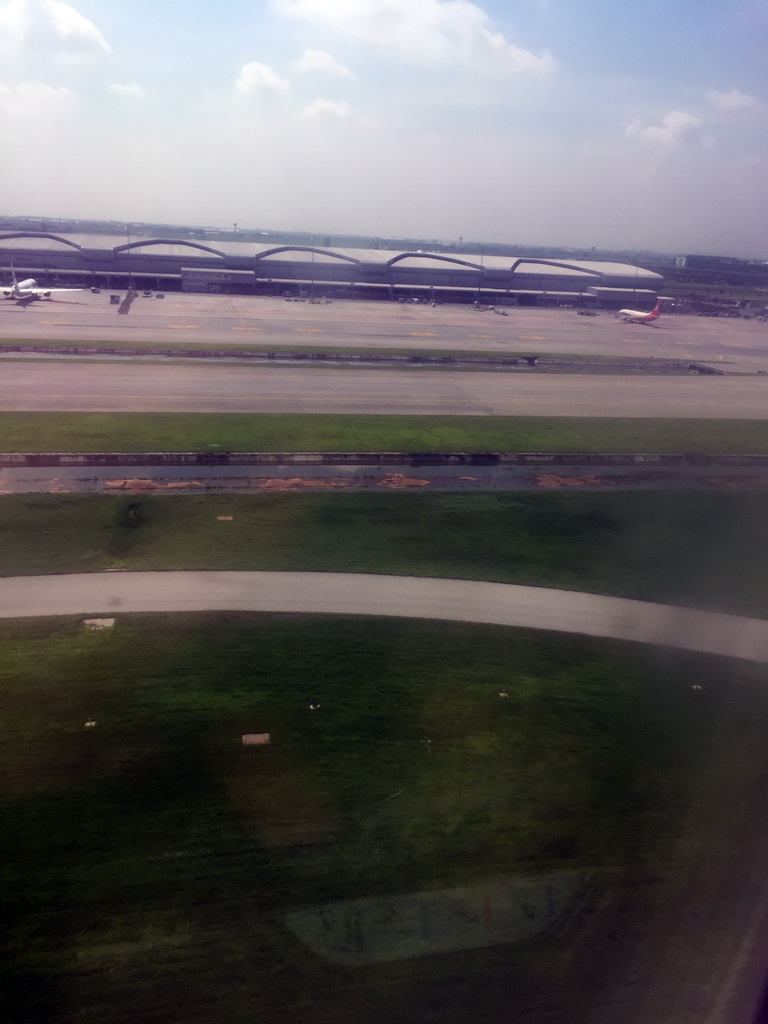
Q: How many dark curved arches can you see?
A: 5